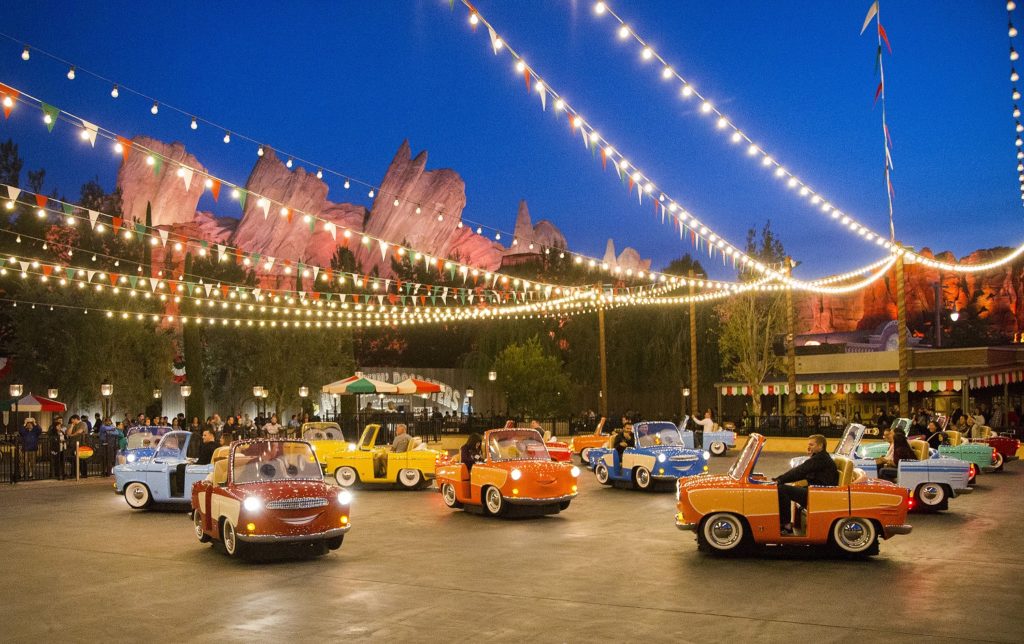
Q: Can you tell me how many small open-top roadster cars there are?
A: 14